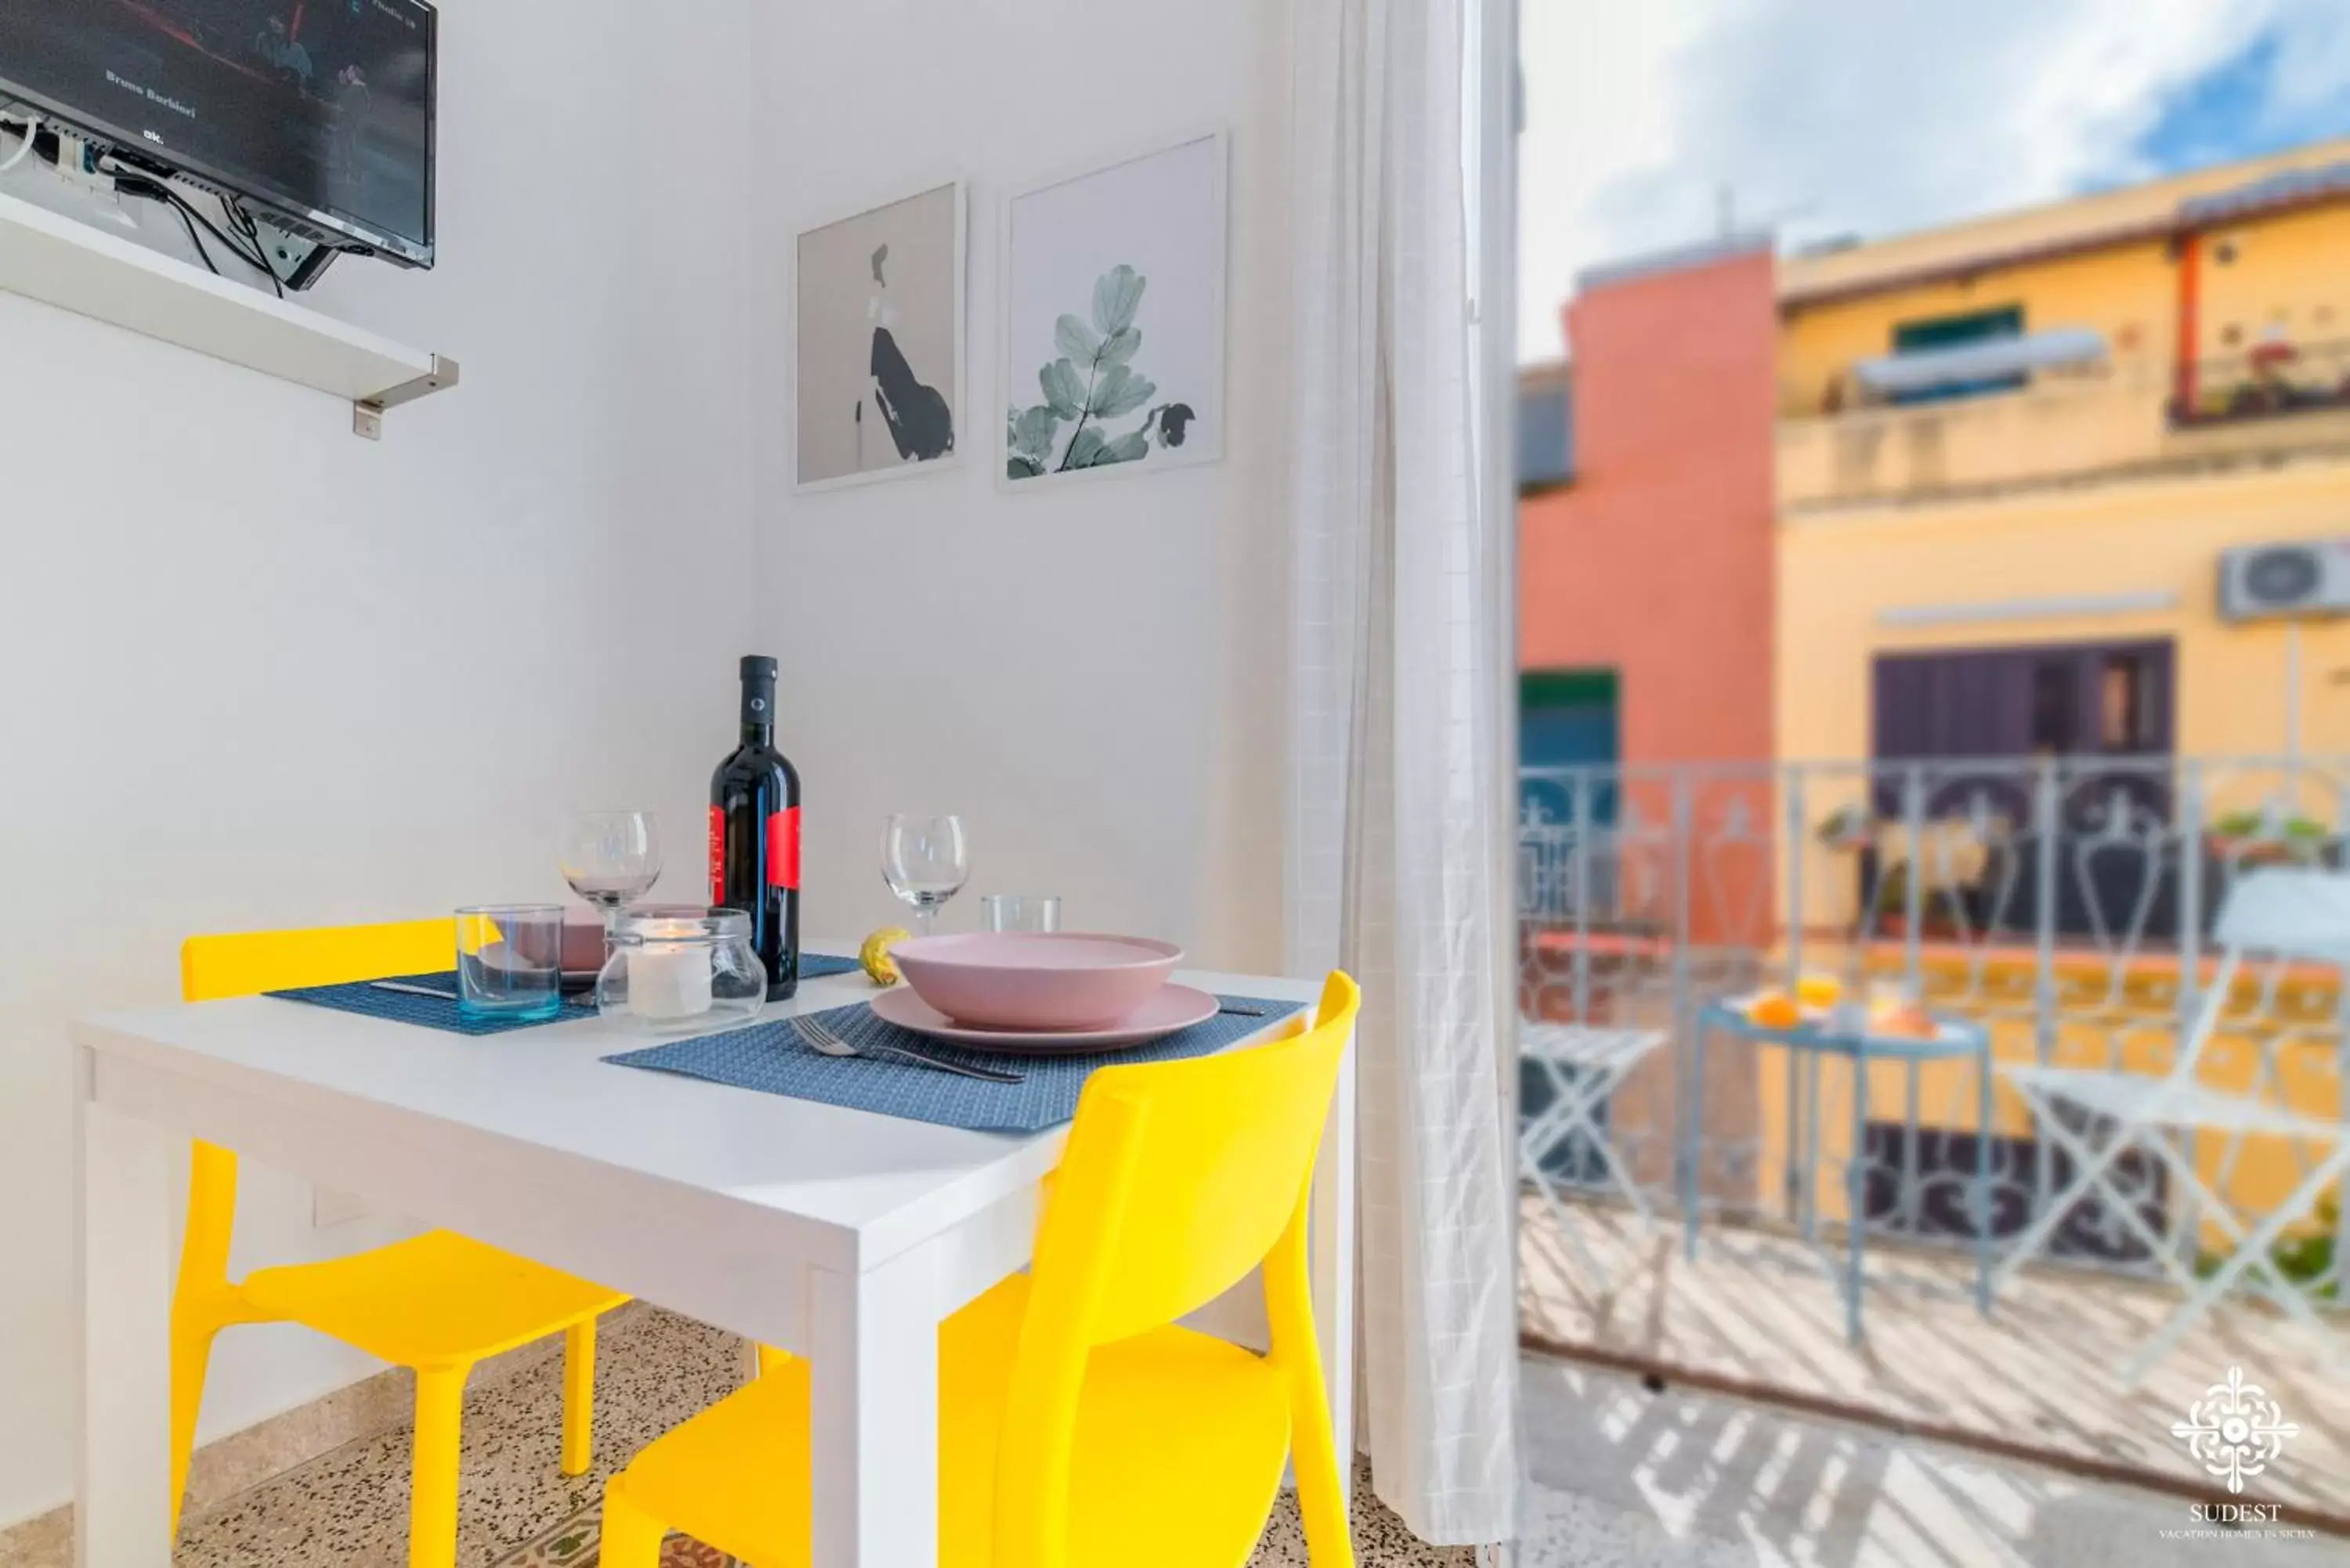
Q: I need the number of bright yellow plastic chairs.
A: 2